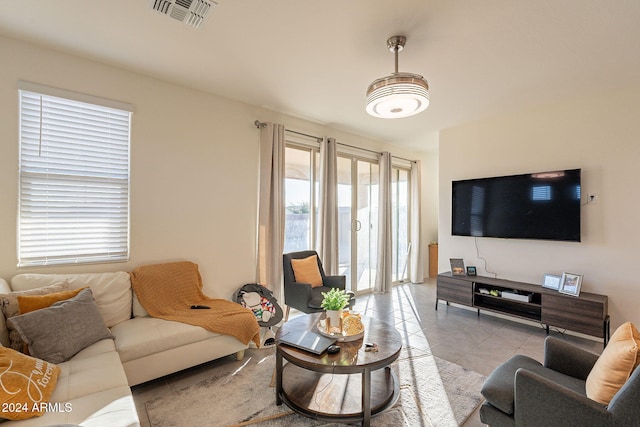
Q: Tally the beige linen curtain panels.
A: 4